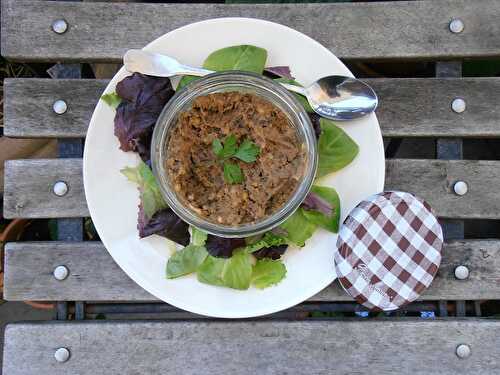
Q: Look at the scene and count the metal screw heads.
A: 10